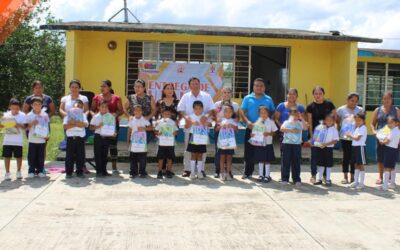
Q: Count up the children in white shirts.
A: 13